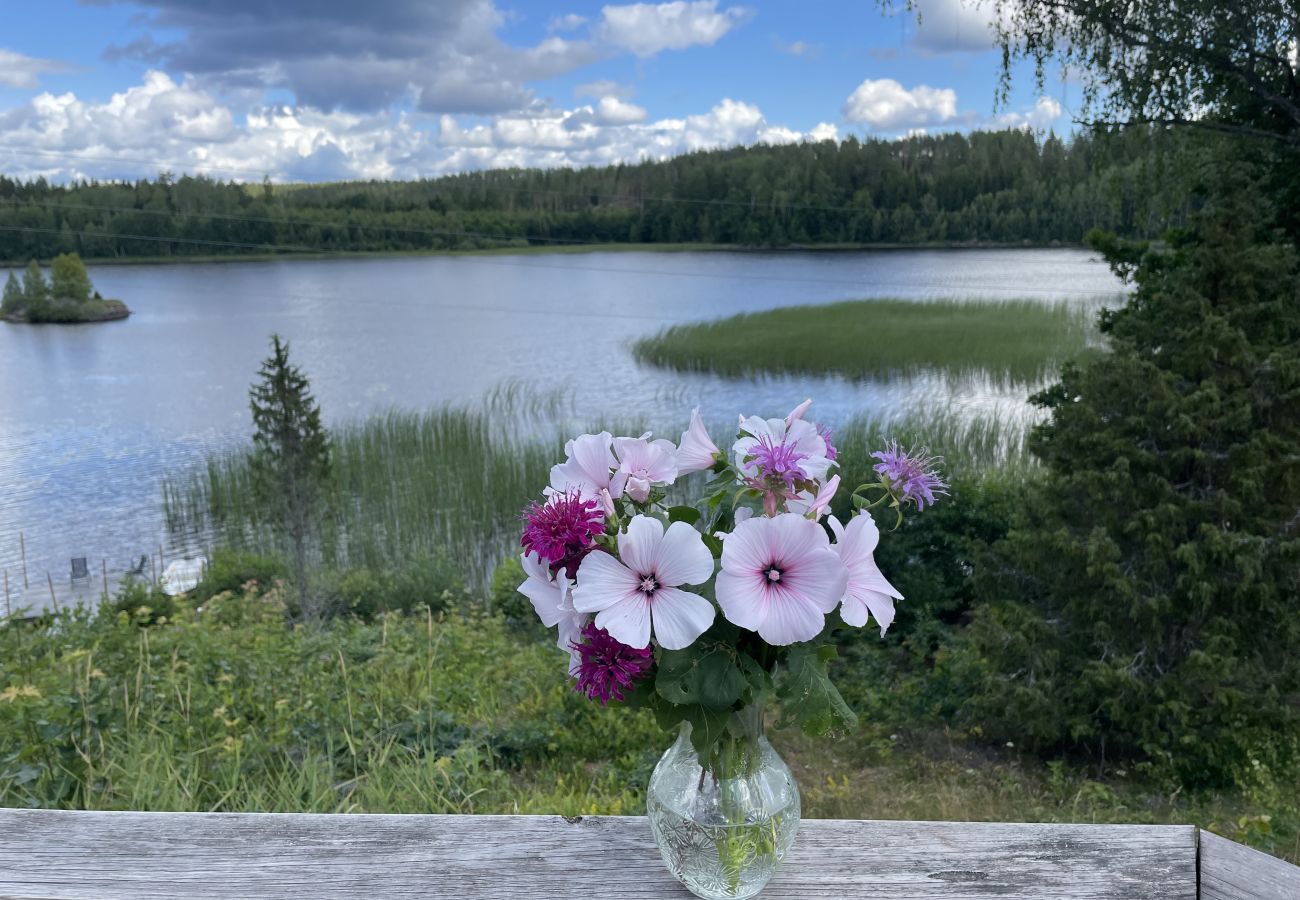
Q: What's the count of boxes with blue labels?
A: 0